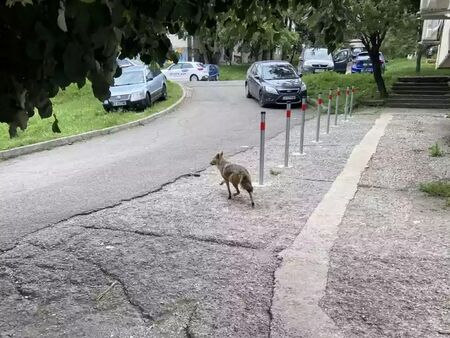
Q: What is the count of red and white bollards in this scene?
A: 8